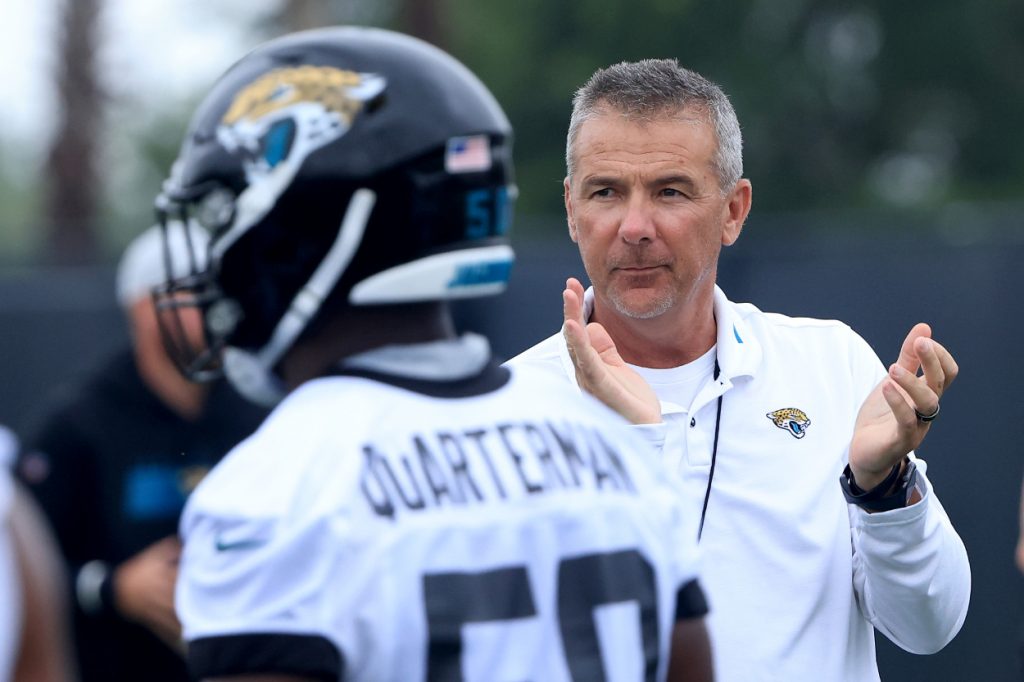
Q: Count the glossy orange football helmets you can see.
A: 0